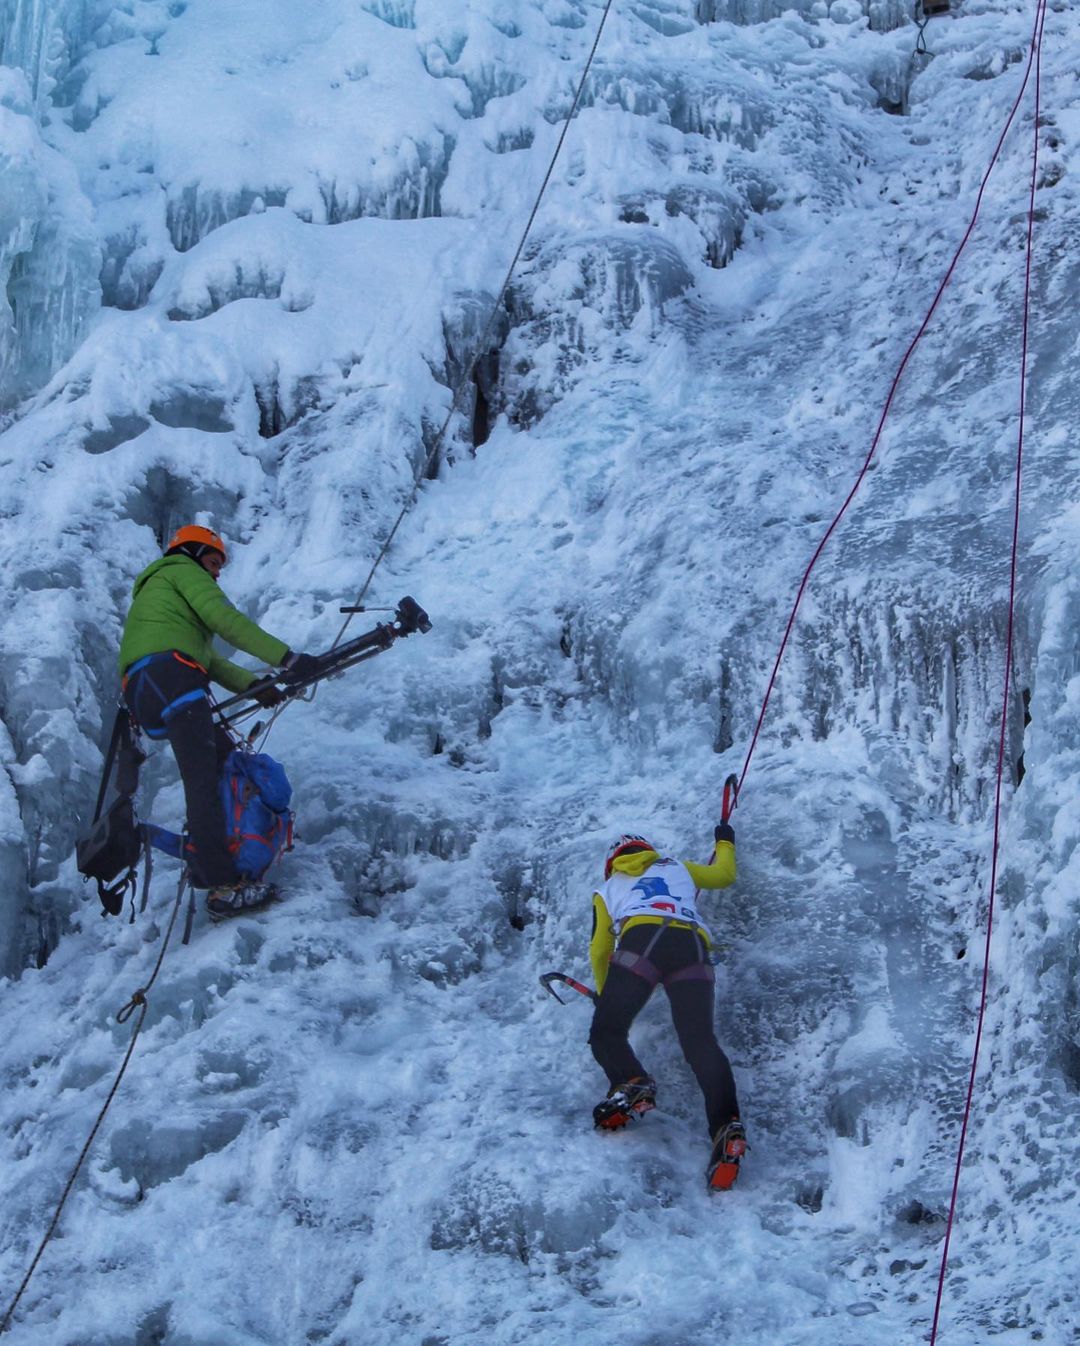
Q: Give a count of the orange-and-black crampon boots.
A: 2